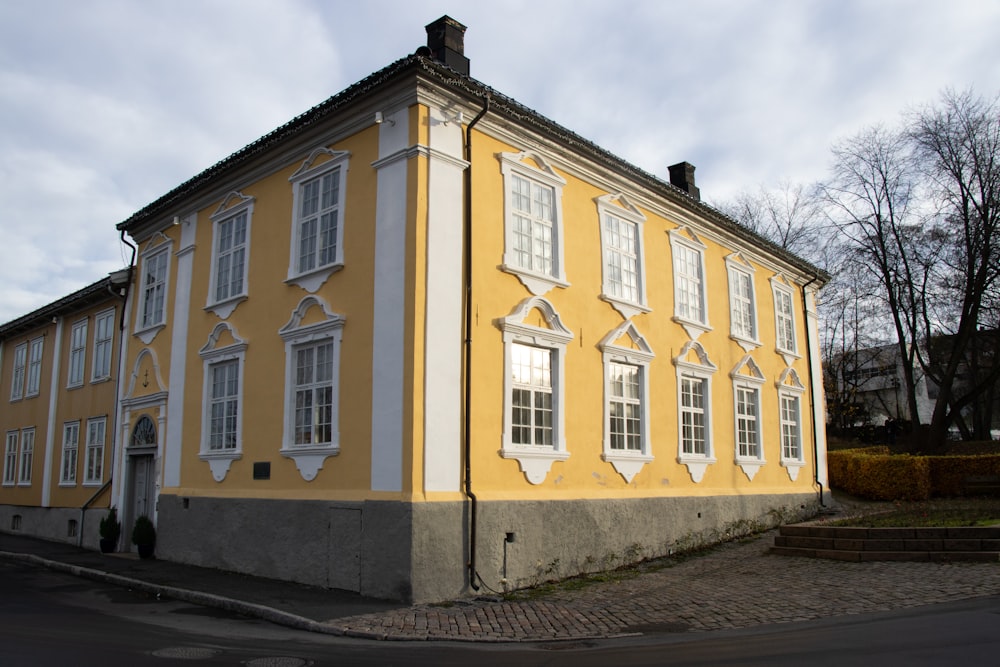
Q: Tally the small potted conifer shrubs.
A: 2